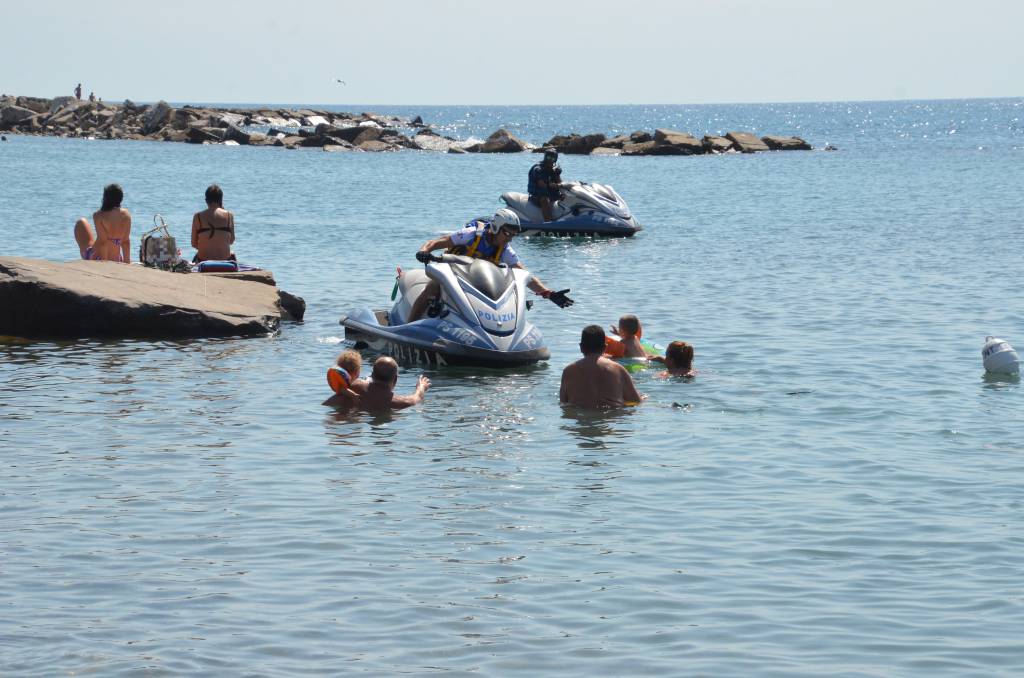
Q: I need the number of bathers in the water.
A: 5